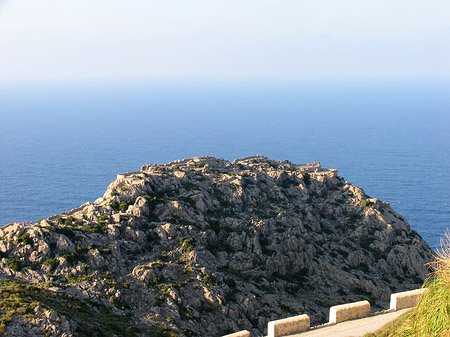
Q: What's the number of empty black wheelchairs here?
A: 0